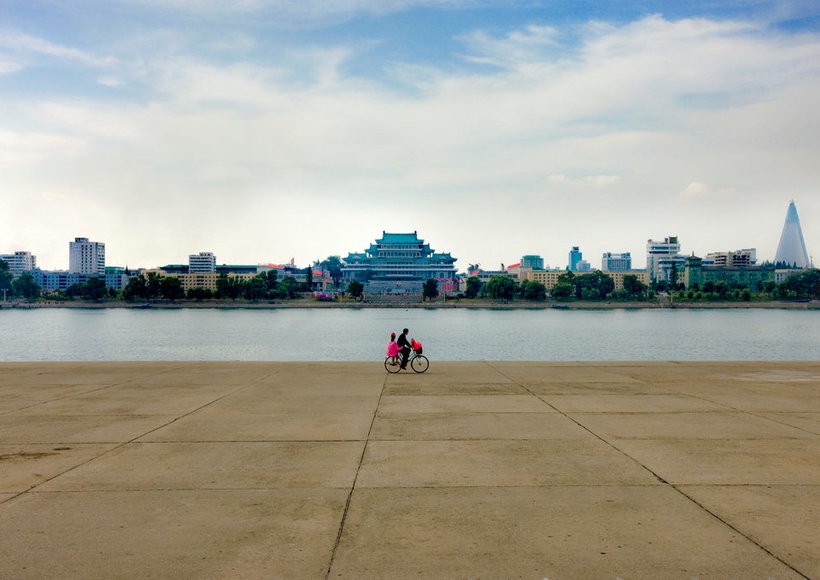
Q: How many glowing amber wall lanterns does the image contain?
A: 0